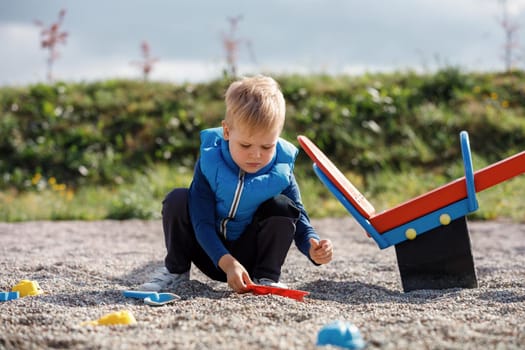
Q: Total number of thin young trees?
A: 4